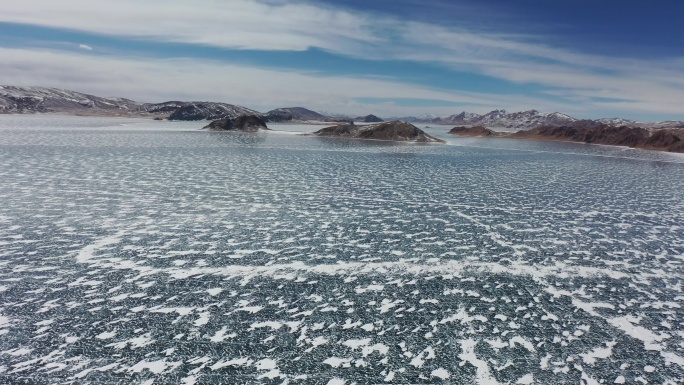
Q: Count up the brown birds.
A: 0